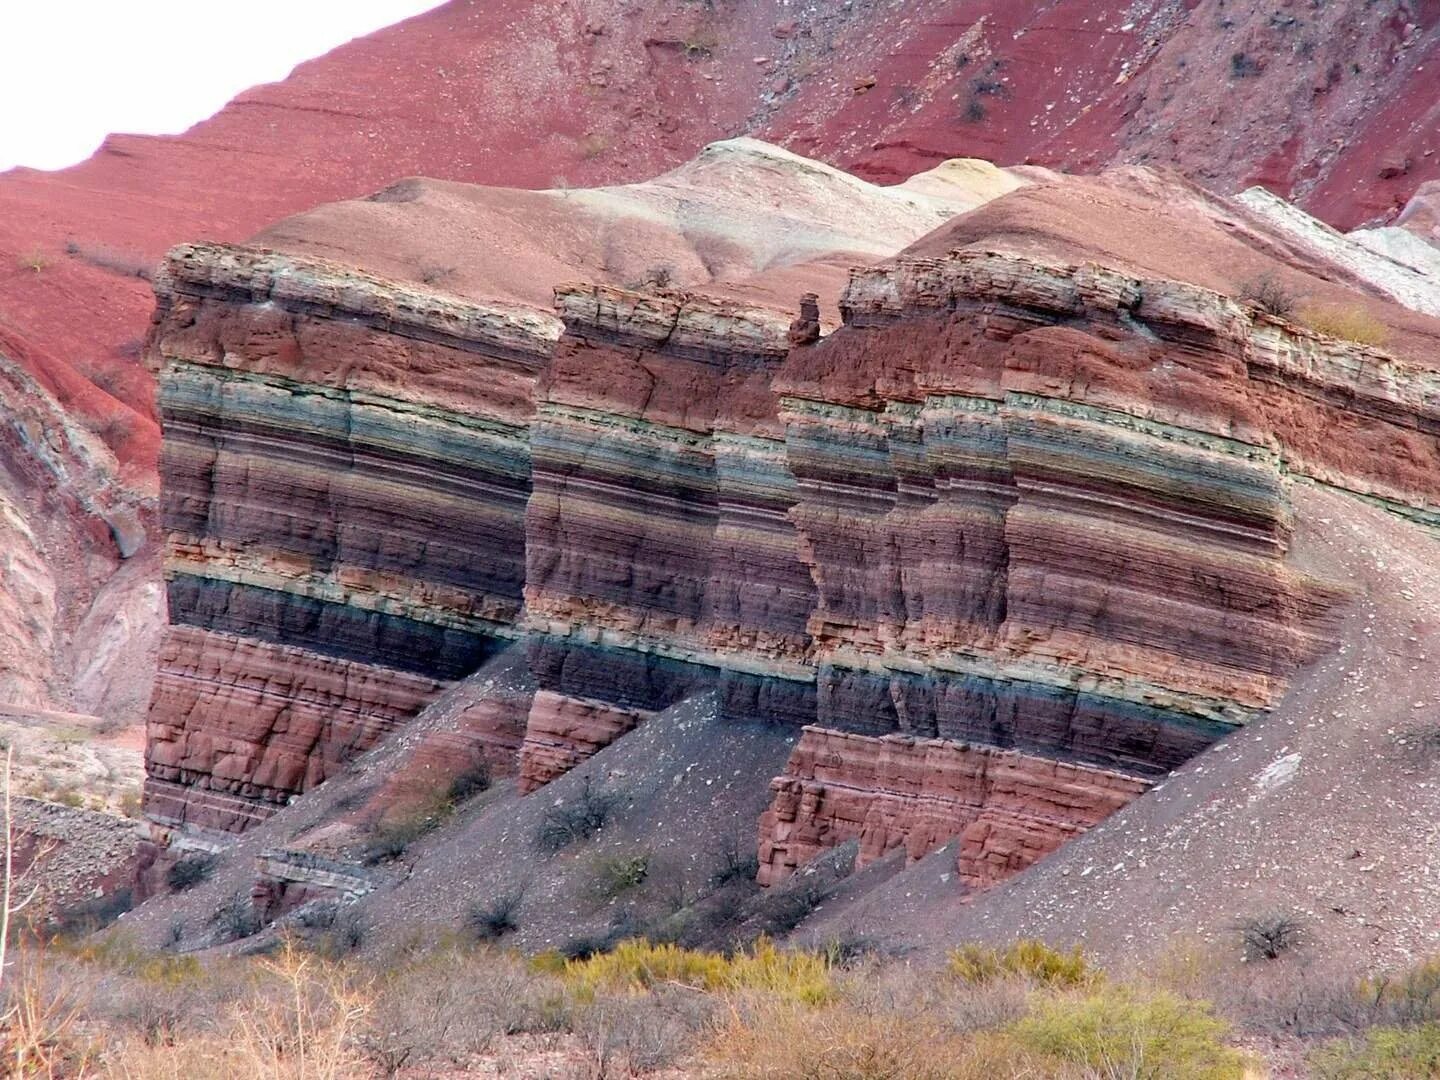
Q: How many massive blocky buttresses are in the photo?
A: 3